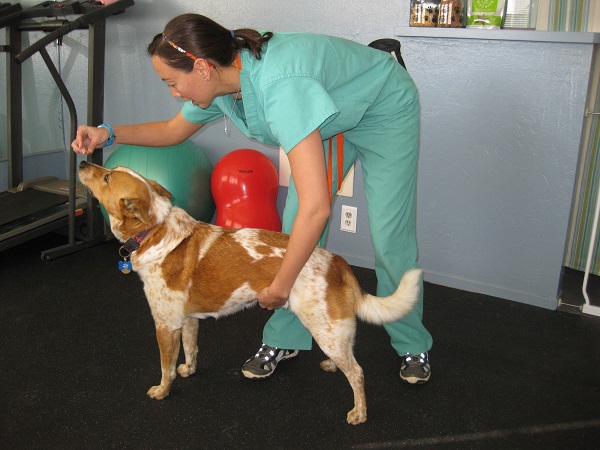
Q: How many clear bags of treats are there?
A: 2